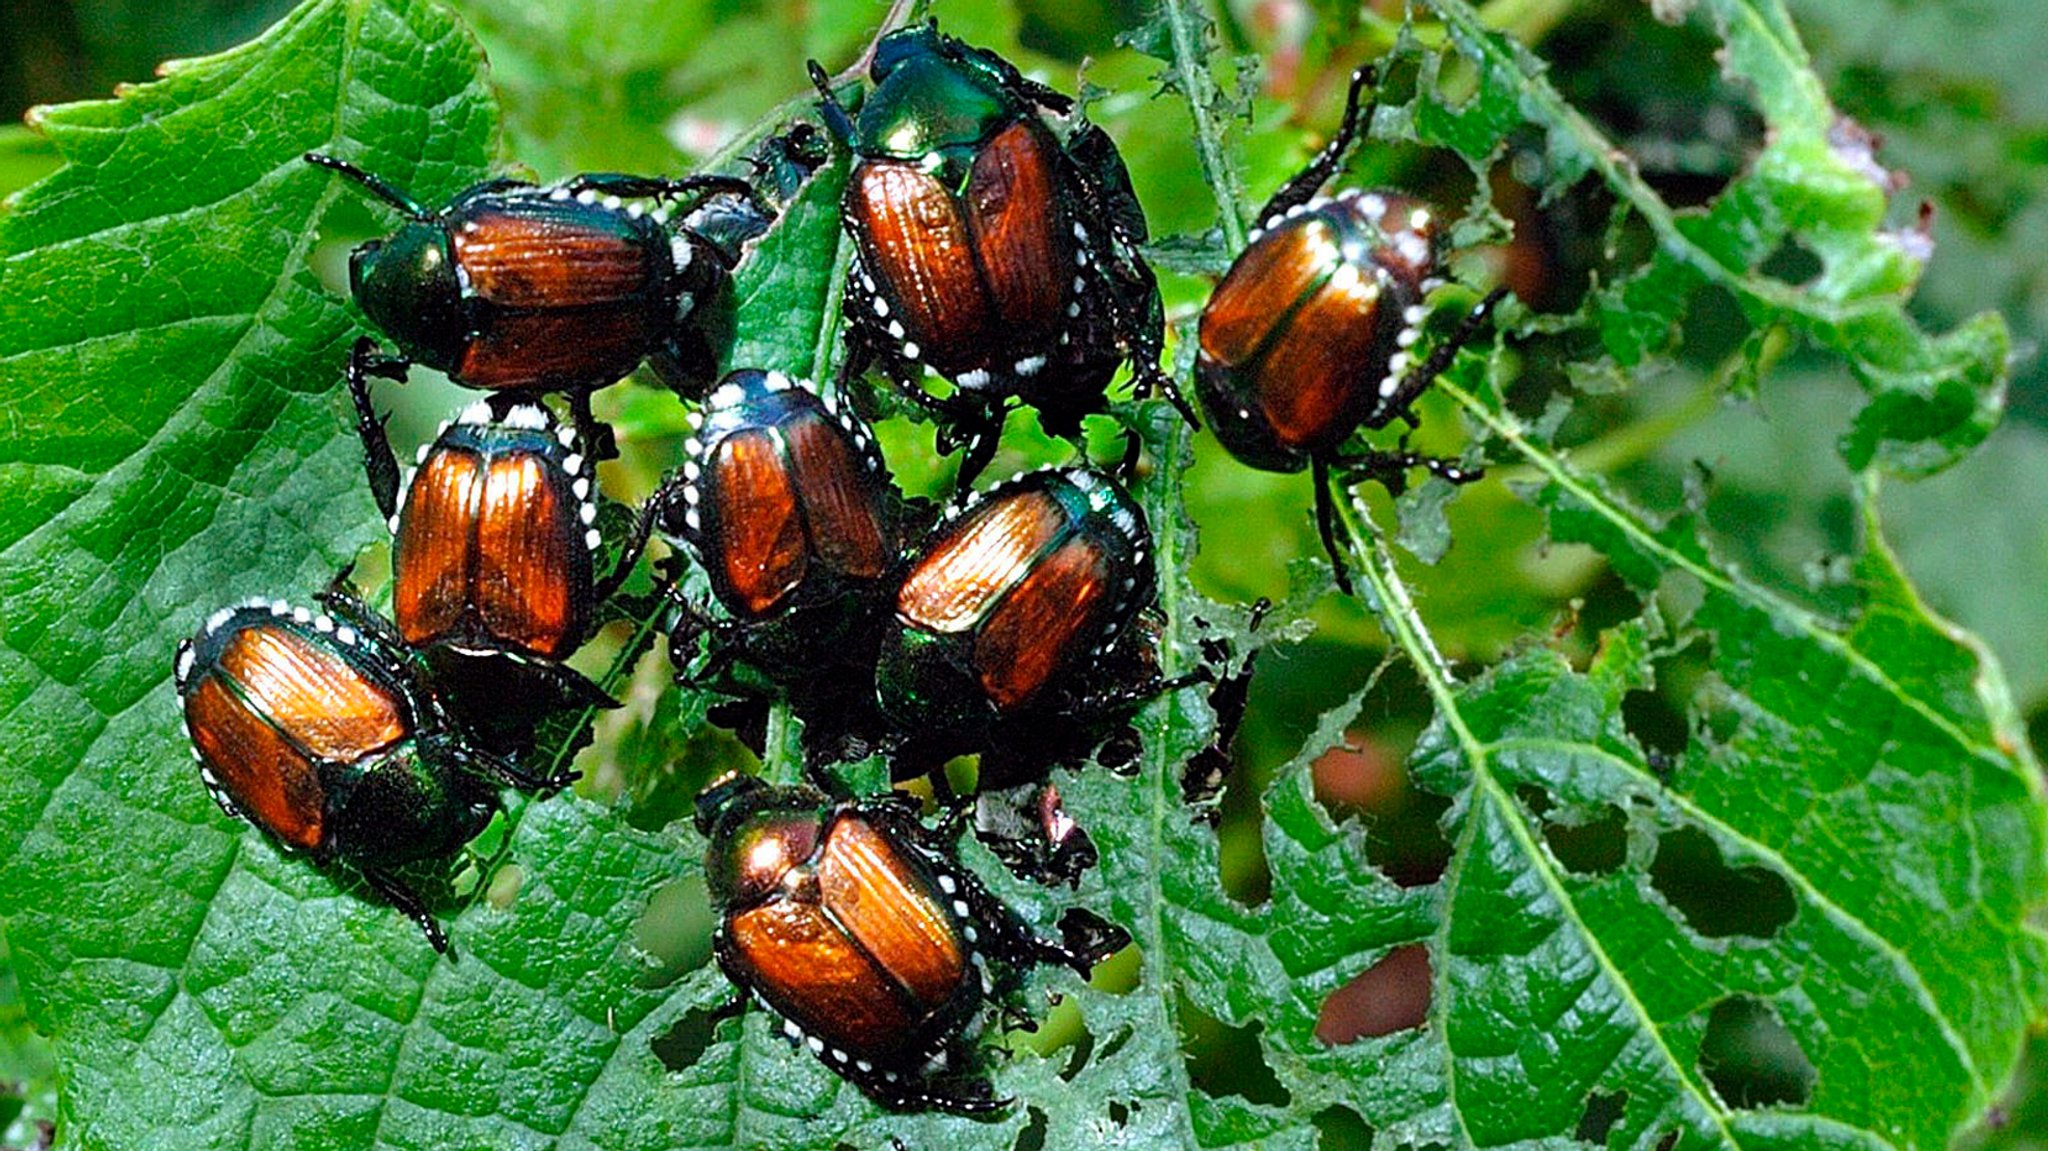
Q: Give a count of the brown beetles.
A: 8